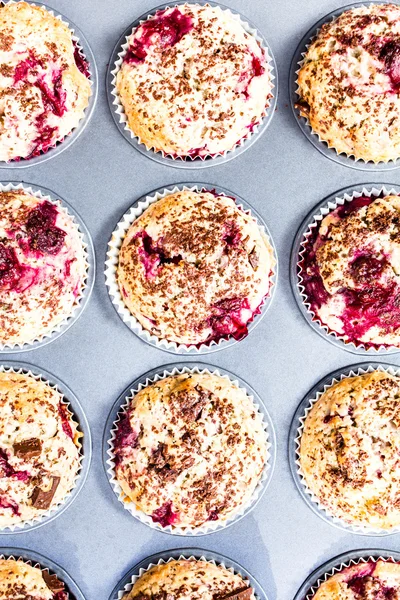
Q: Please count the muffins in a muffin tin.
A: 12